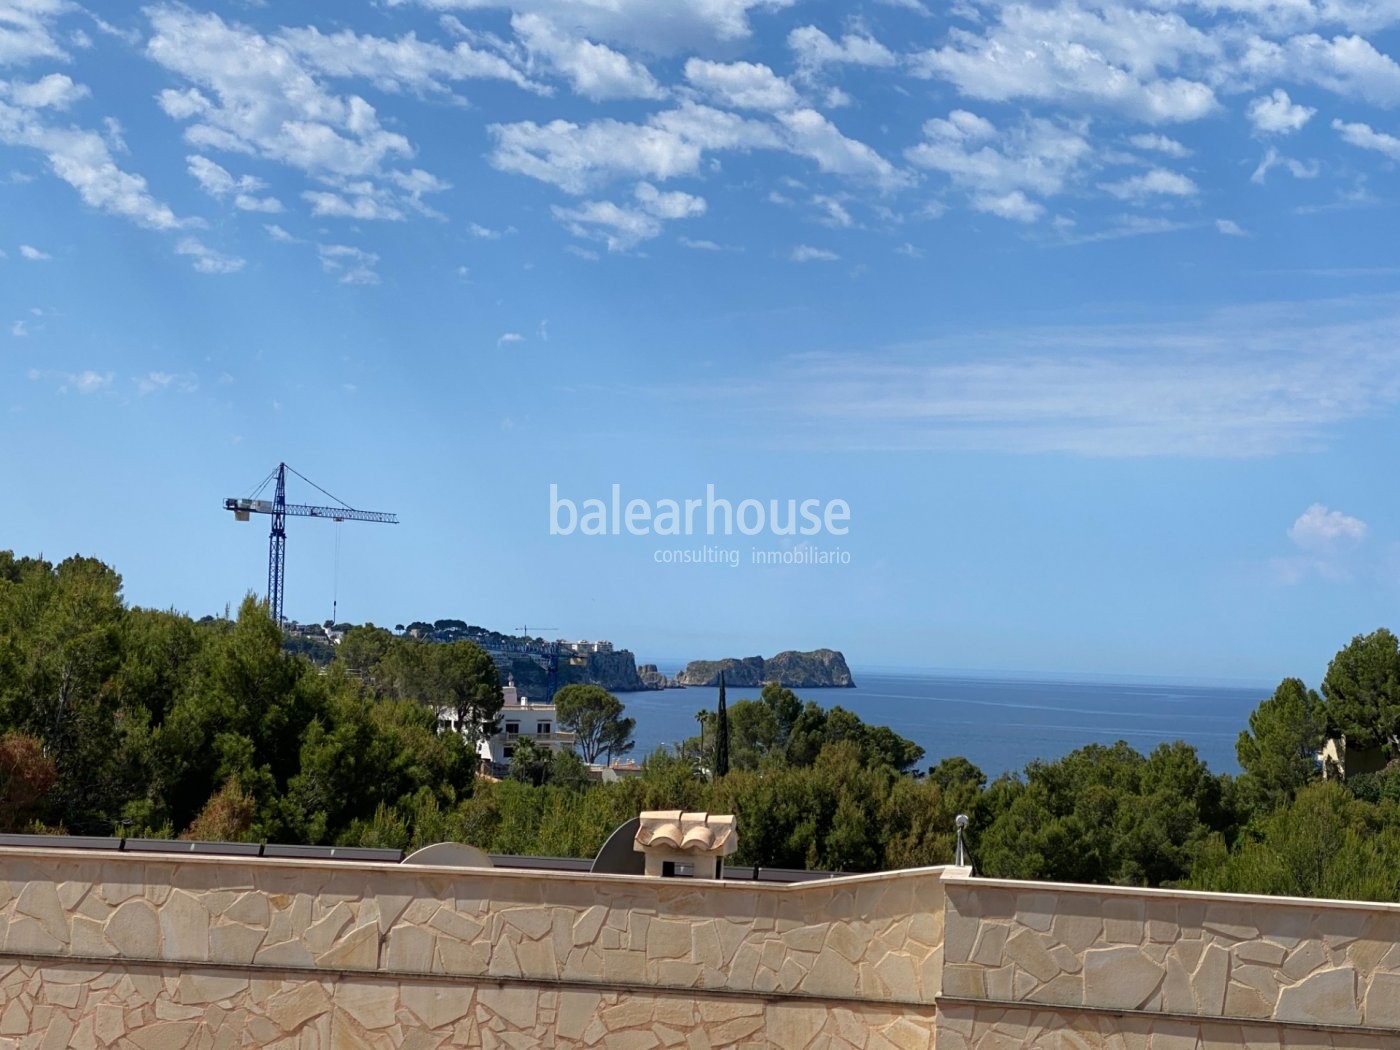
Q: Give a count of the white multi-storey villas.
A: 1